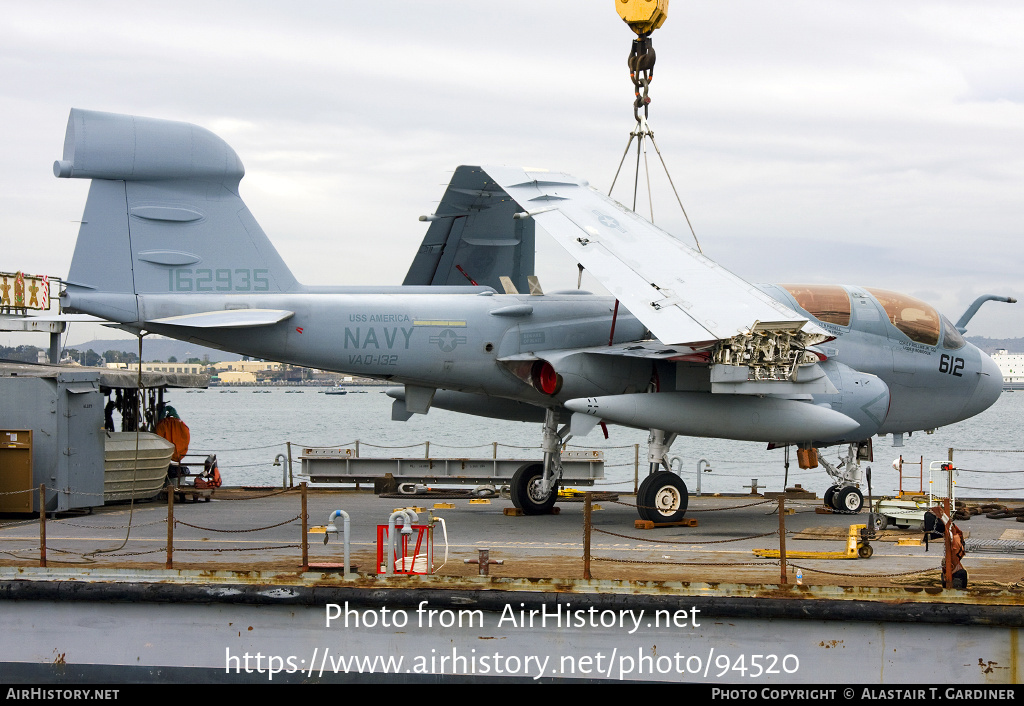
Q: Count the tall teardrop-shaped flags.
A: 0